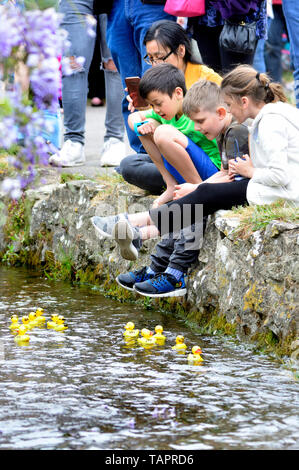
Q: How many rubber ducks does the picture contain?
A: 12